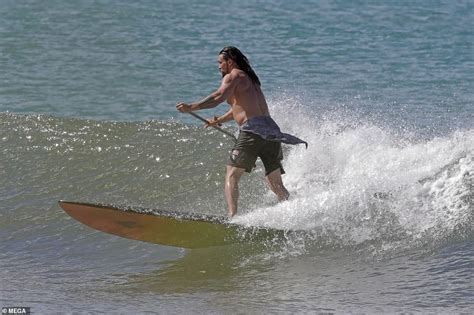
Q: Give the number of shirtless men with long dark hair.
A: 1